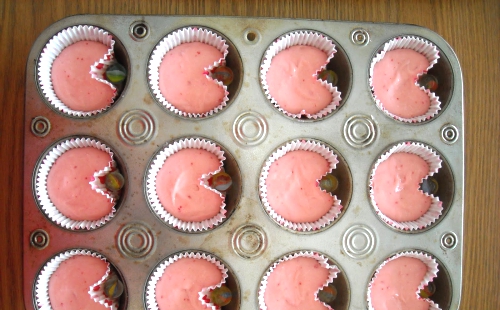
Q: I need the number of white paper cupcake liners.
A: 12